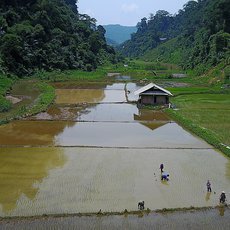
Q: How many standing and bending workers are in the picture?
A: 5